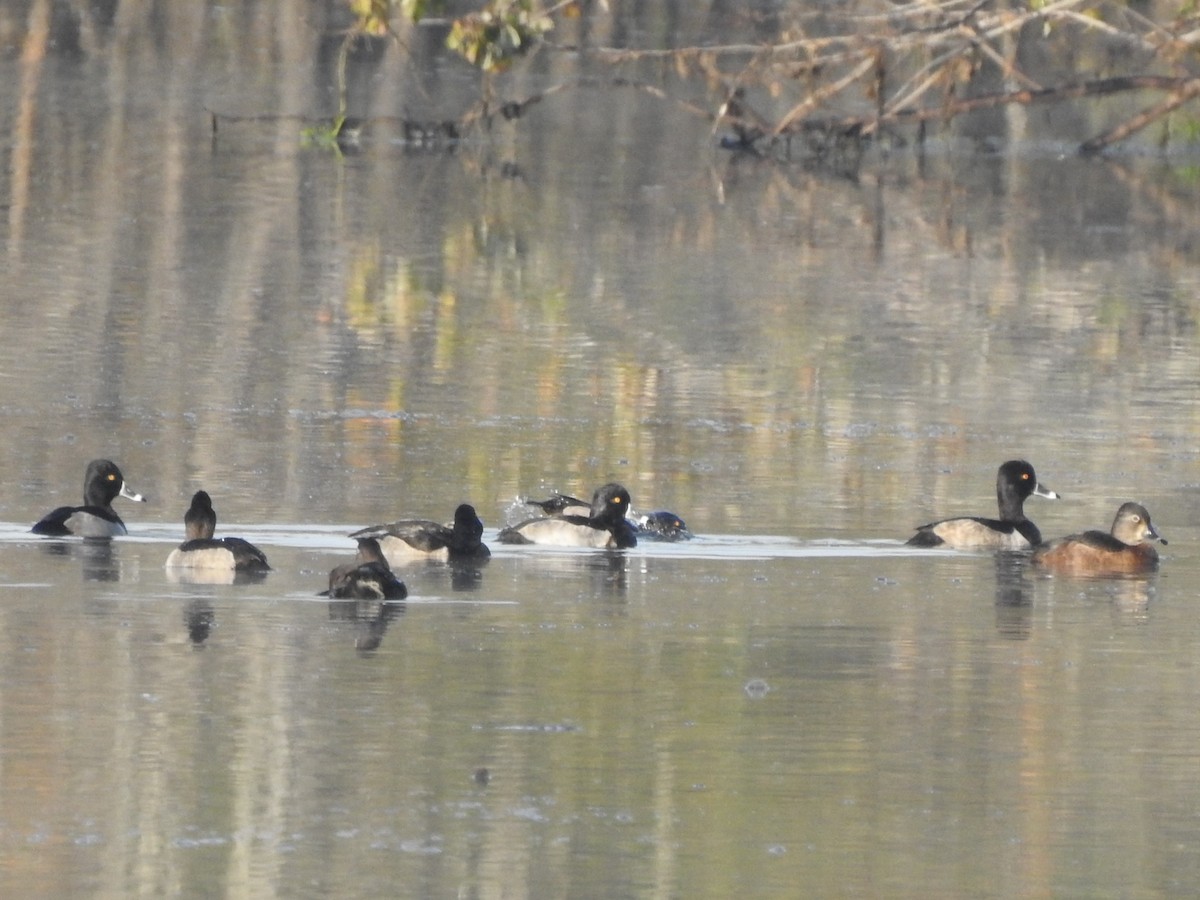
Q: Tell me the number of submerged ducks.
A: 1